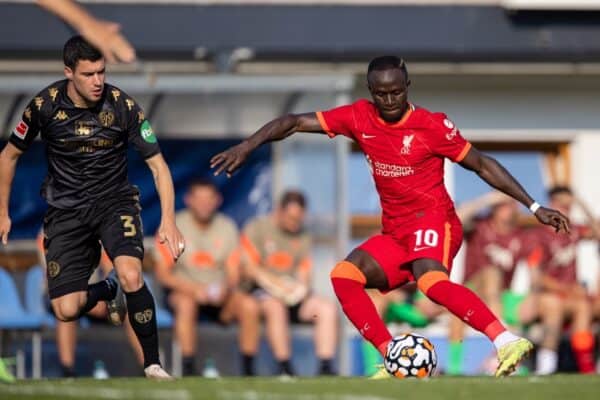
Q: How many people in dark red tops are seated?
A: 2